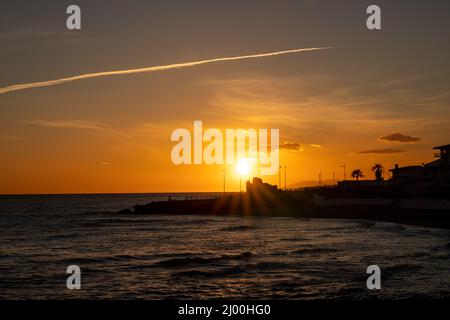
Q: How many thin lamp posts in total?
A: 7